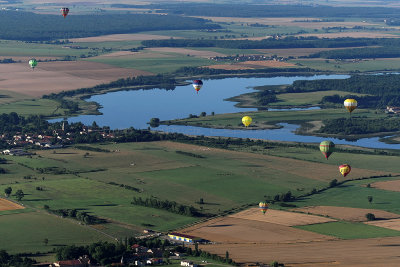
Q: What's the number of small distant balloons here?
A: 8